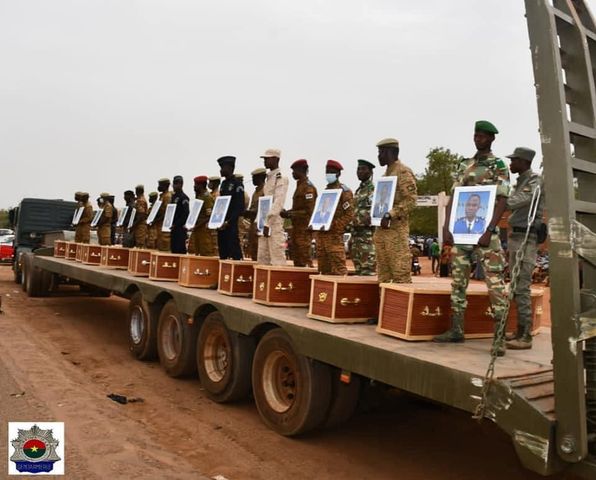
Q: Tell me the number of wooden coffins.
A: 12